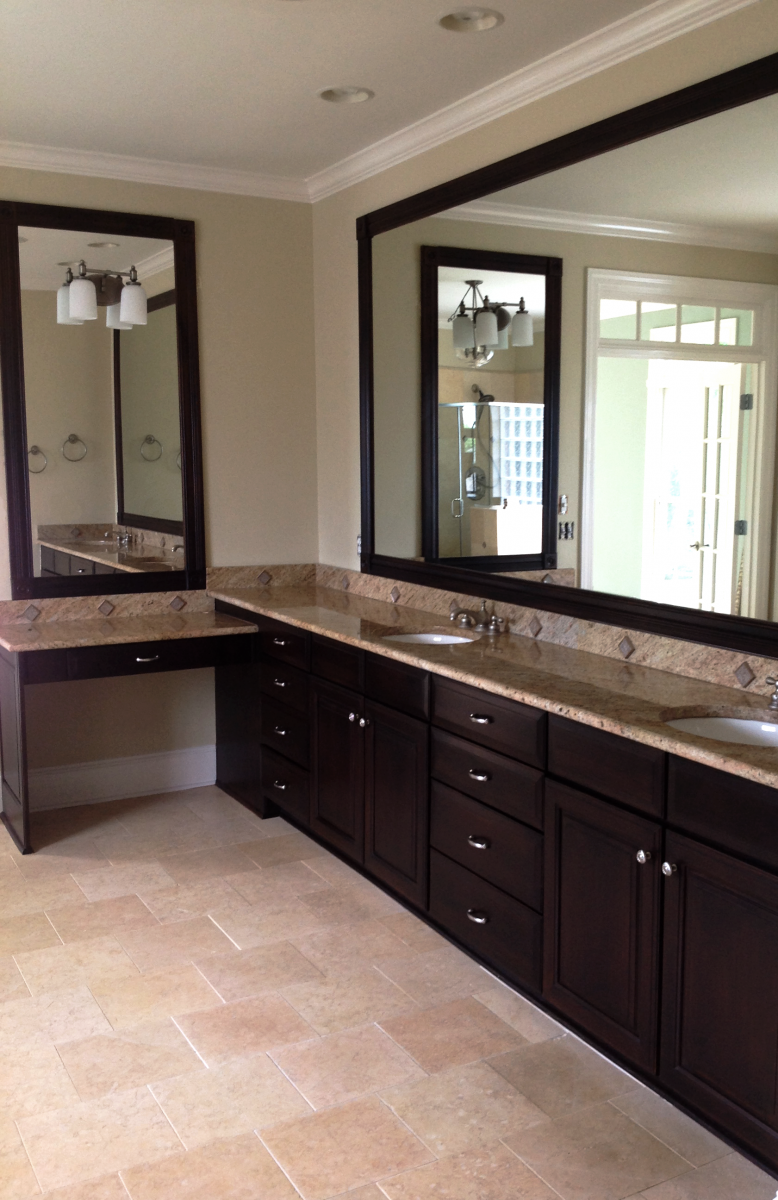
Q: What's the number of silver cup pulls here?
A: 9